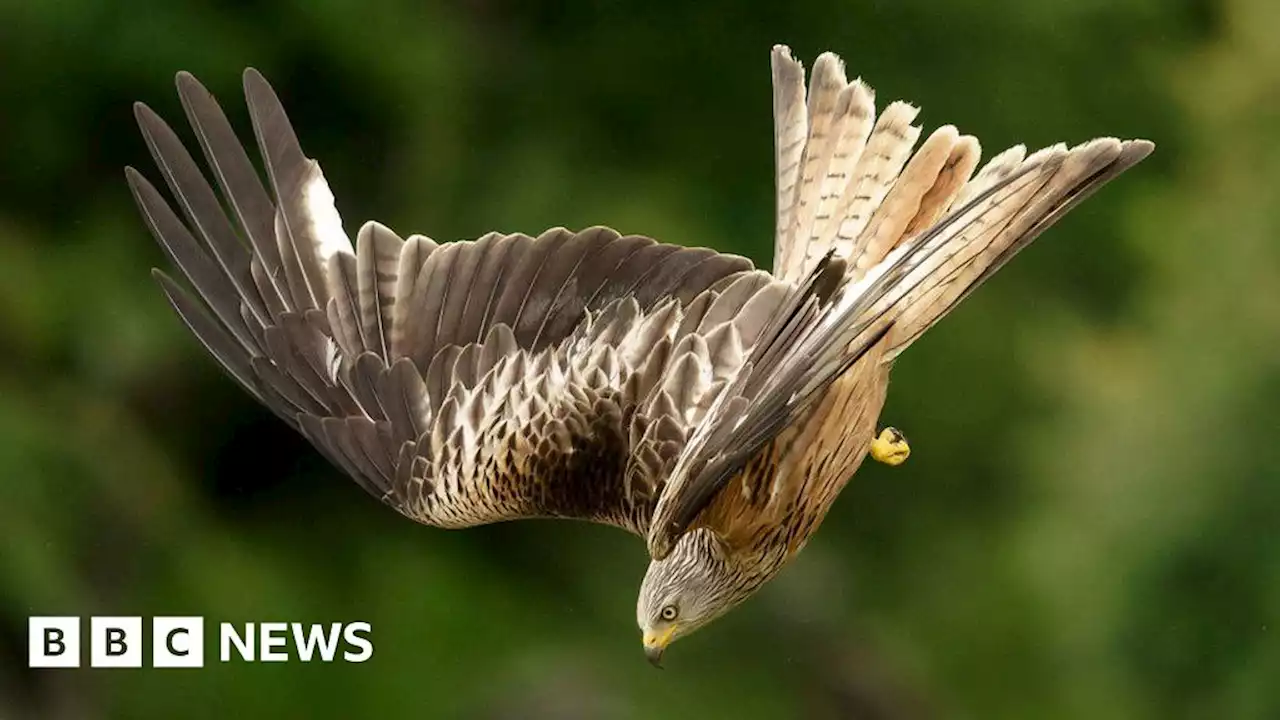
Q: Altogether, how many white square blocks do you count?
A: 3